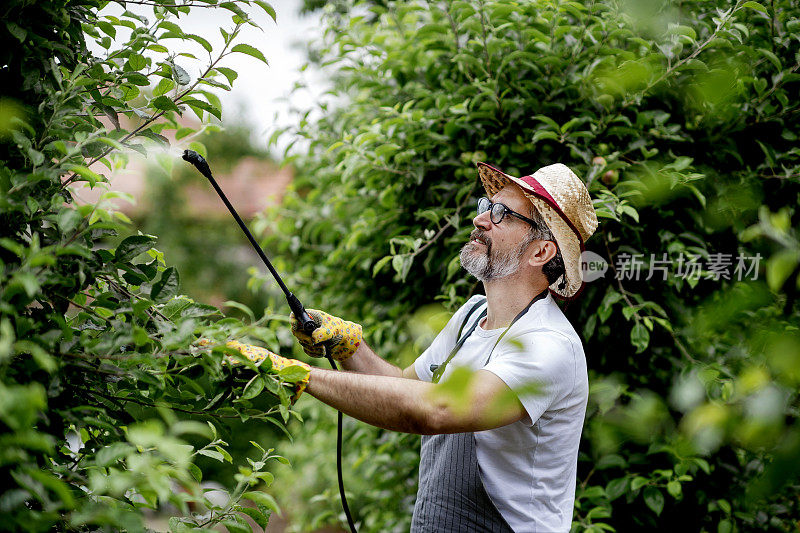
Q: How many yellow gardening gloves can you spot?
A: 2